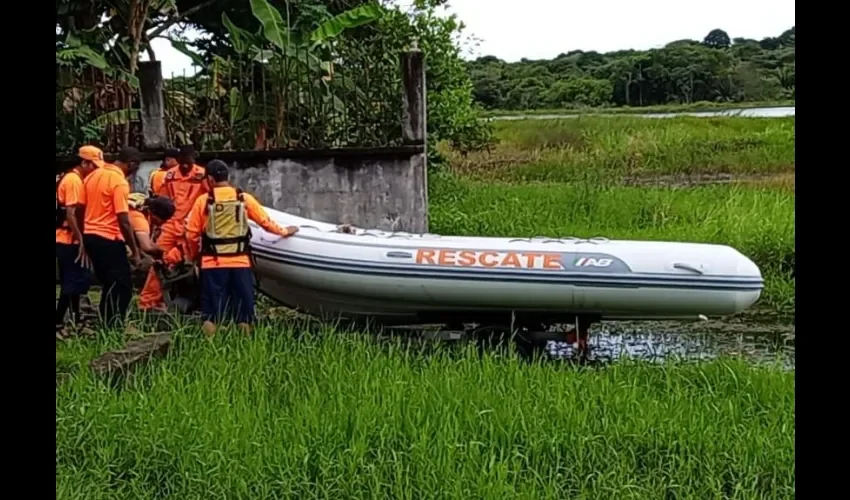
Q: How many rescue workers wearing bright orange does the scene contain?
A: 6